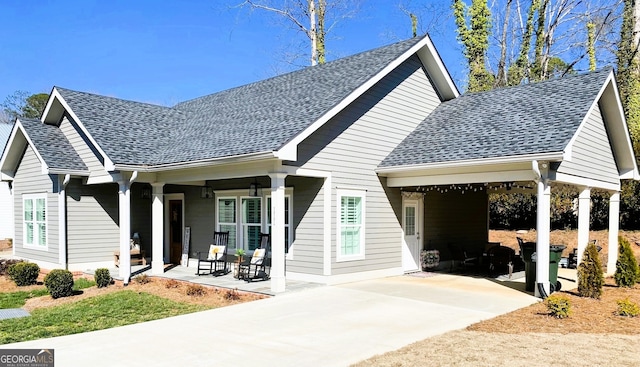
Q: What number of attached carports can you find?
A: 1